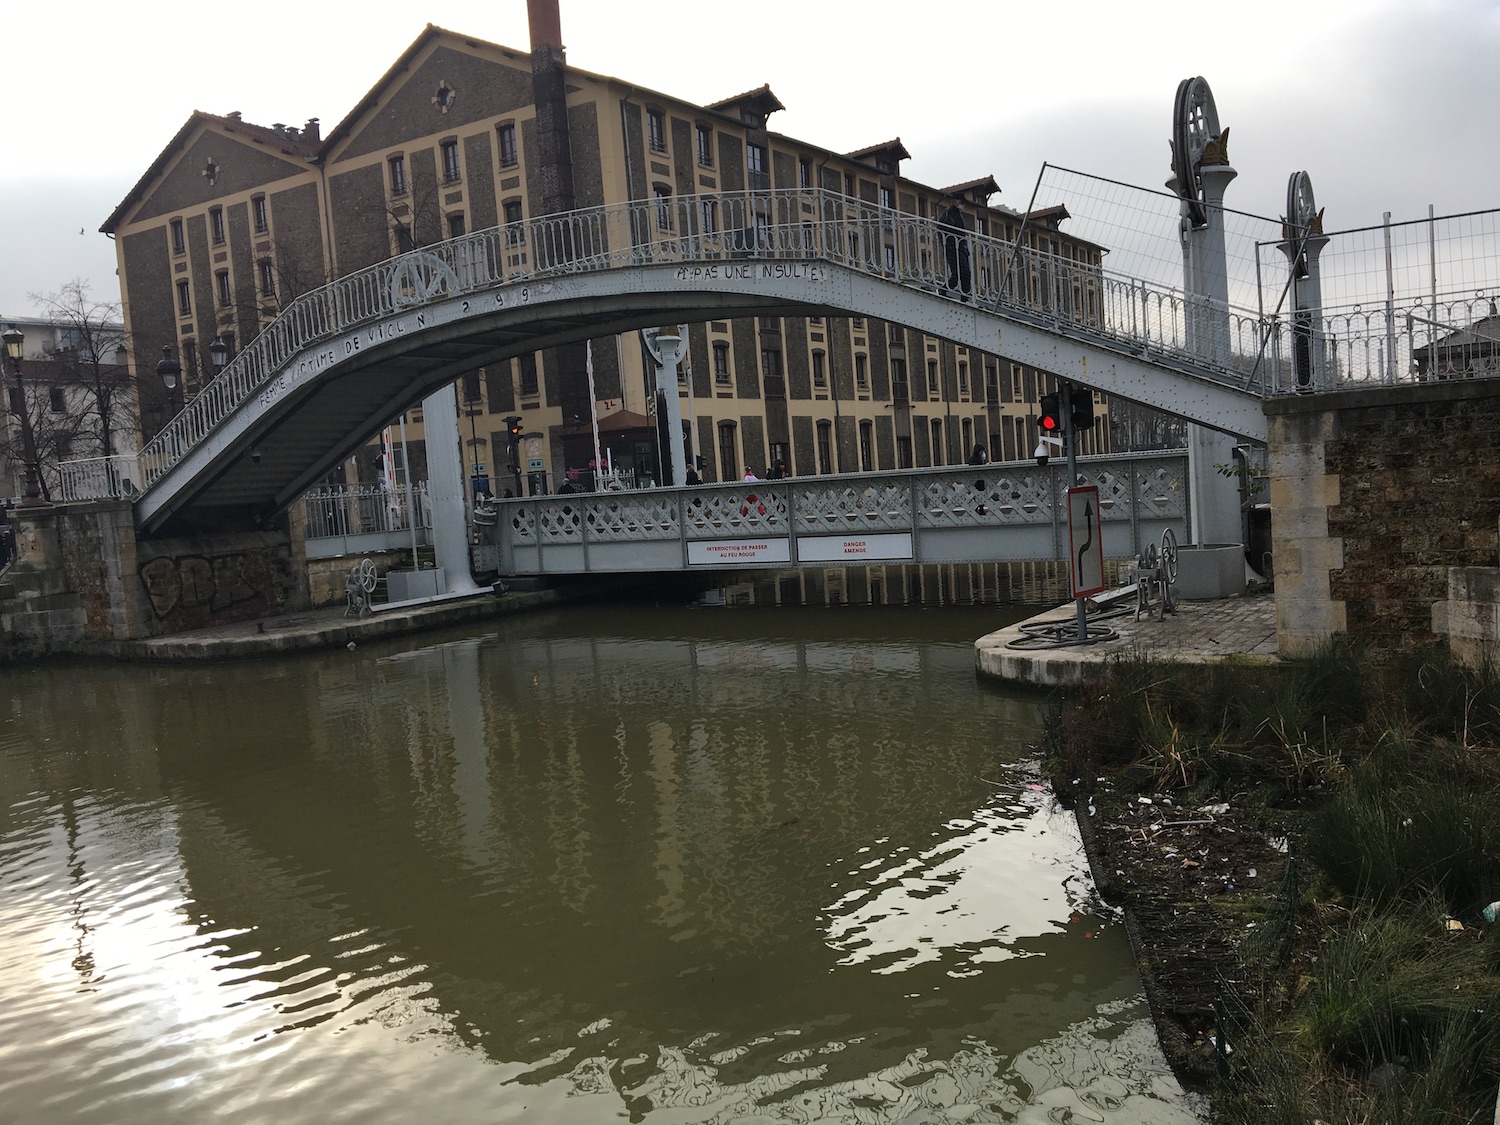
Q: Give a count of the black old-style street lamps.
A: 3